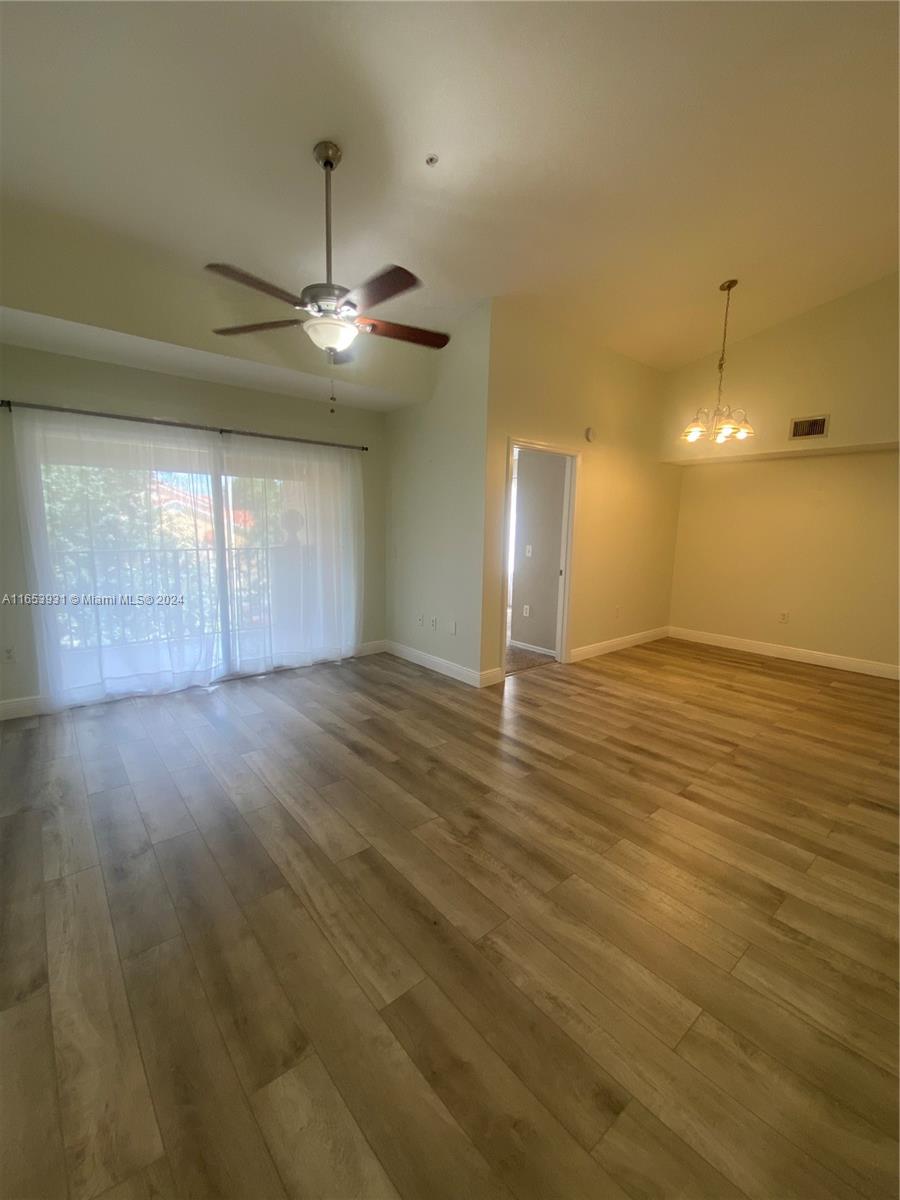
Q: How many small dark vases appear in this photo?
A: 0